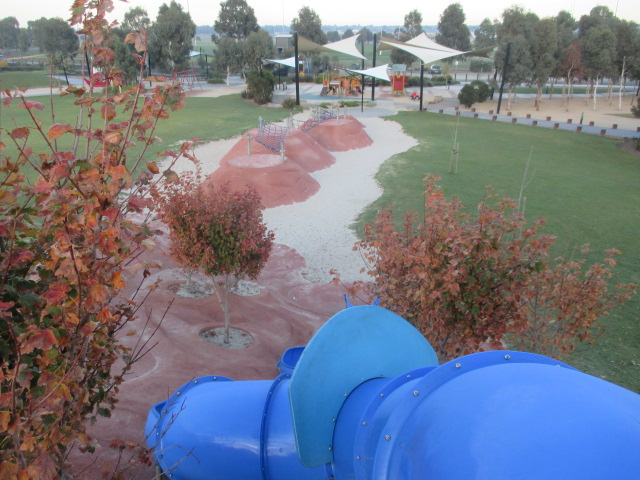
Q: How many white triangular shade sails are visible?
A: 5